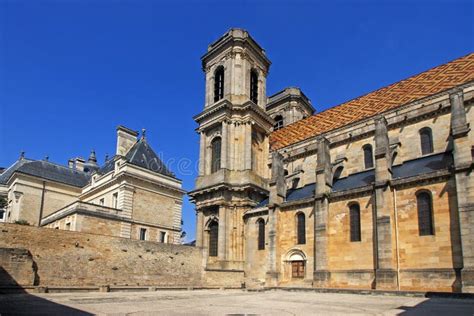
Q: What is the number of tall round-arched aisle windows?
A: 4